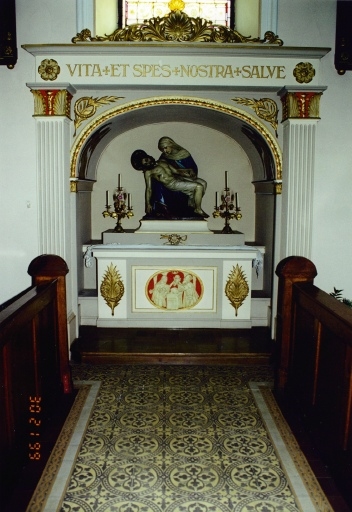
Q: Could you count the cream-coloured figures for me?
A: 3